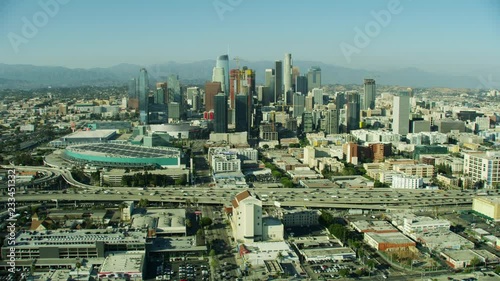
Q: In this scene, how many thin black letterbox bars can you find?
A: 0